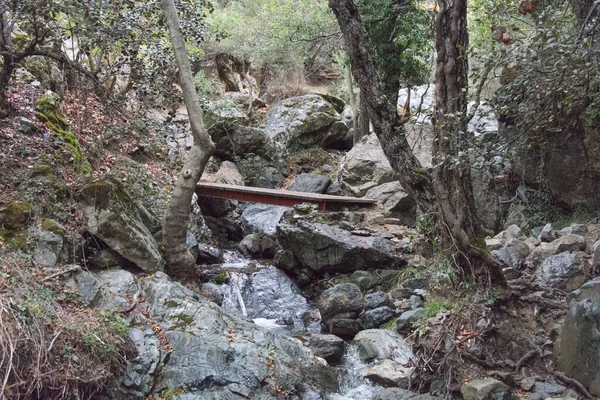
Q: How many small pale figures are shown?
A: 0